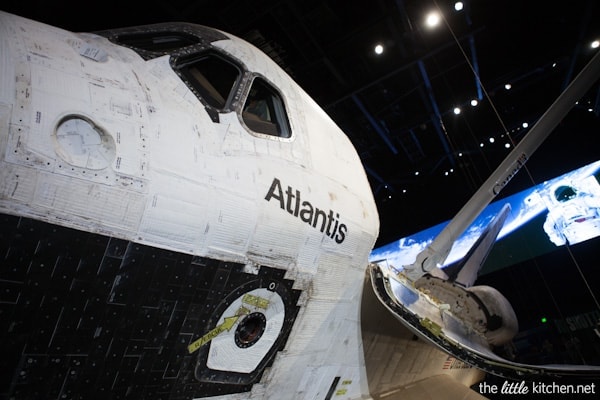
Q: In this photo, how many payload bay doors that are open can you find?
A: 1